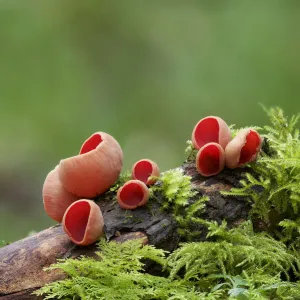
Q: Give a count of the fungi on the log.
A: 8